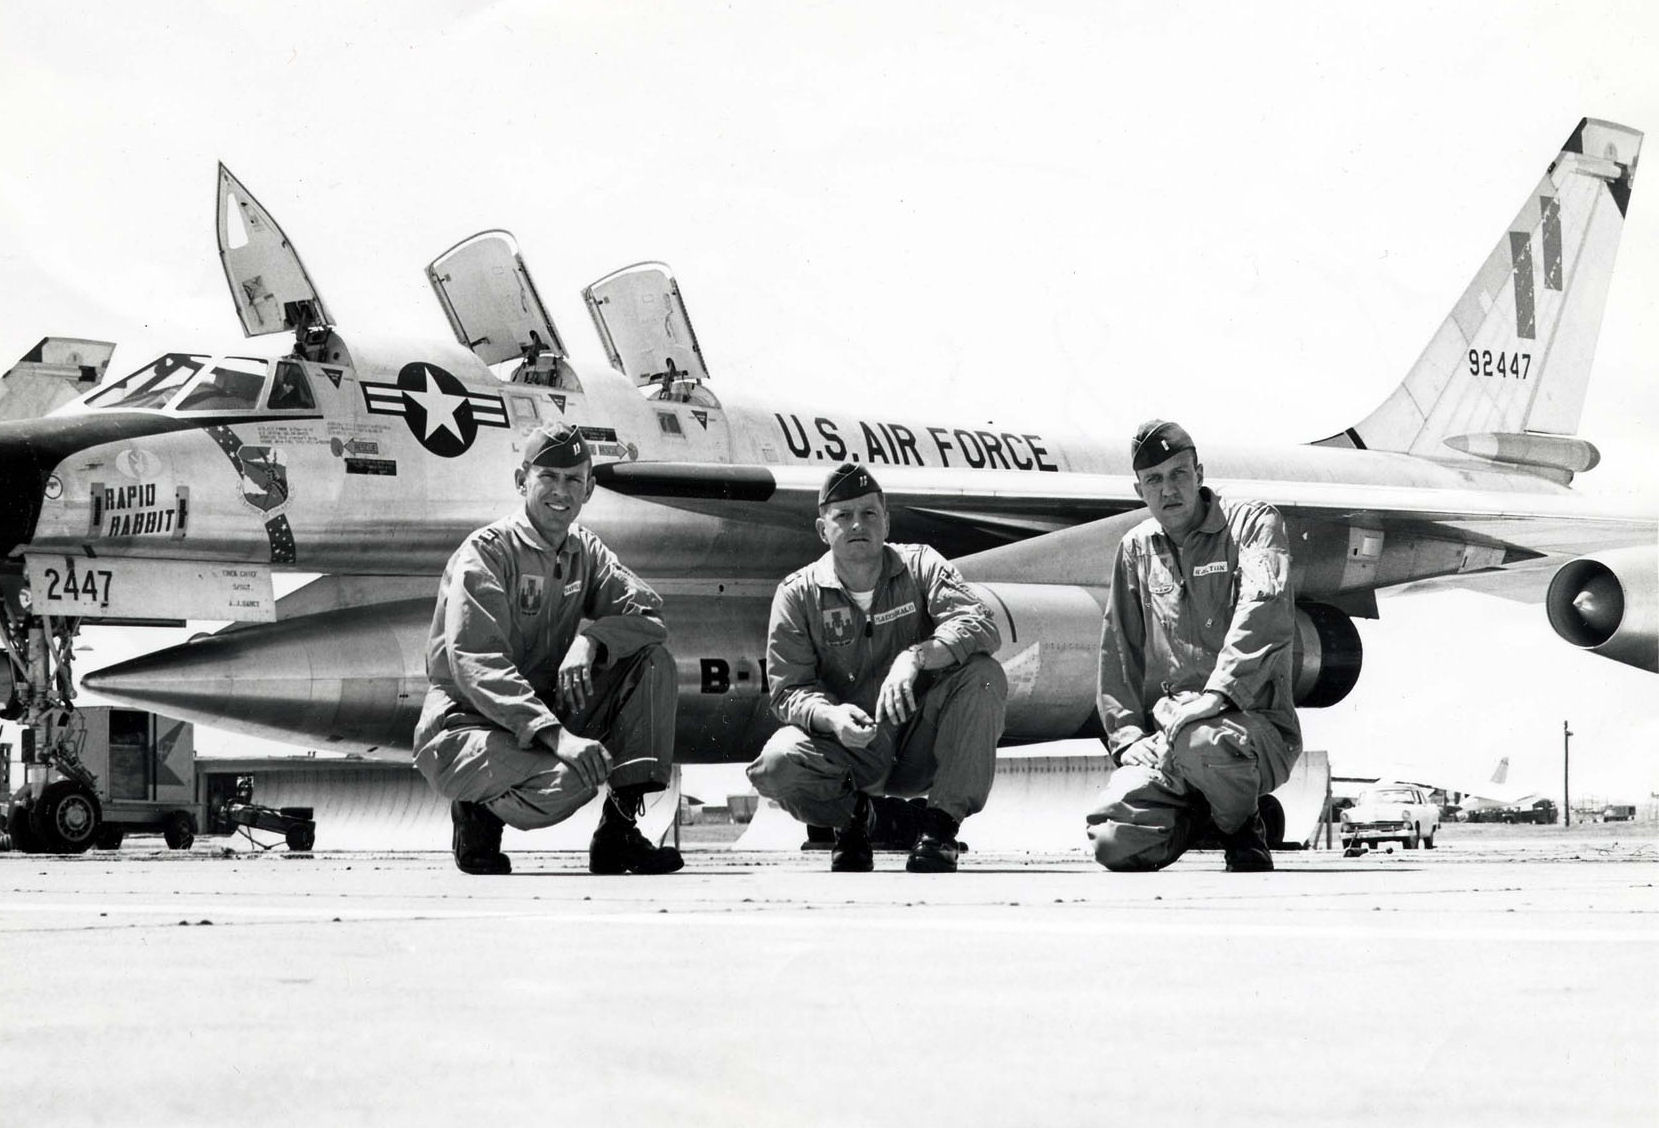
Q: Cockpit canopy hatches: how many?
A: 3